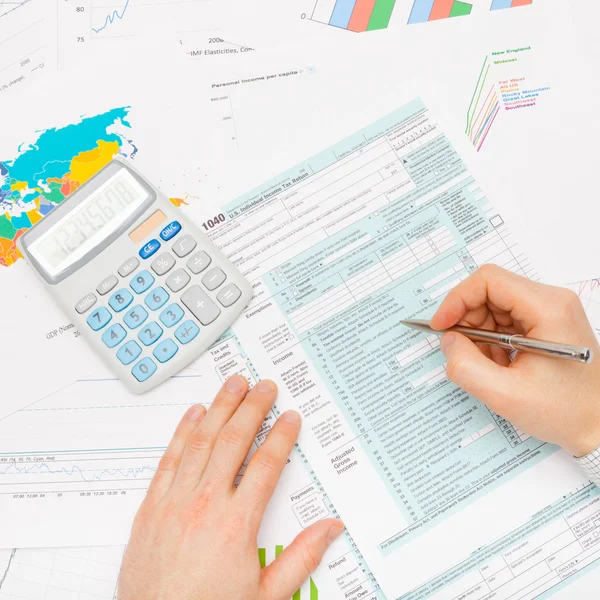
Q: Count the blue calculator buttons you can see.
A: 14